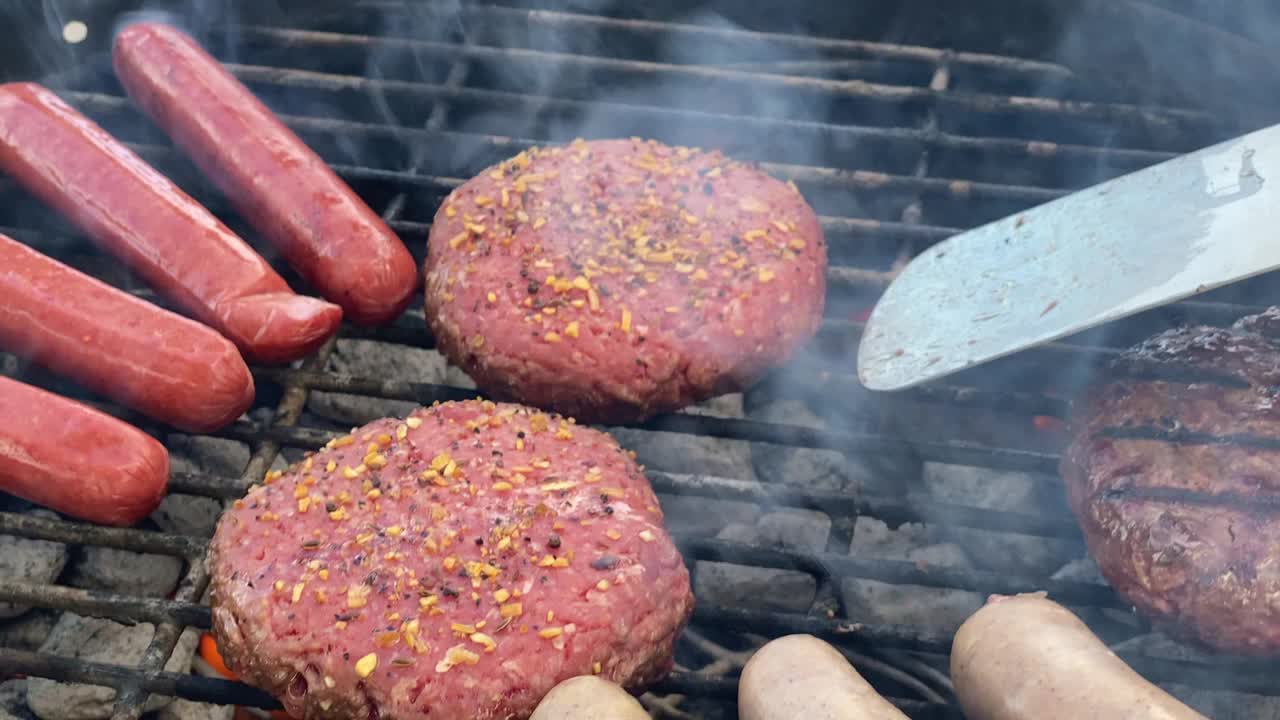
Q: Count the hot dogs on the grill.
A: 4